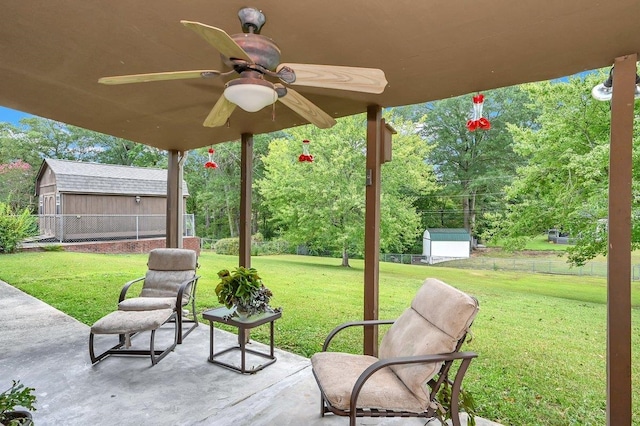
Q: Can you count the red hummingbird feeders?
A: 3